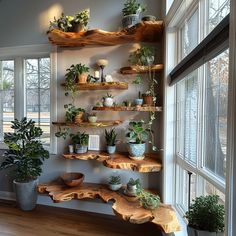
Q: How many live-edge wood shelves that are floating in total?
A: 7